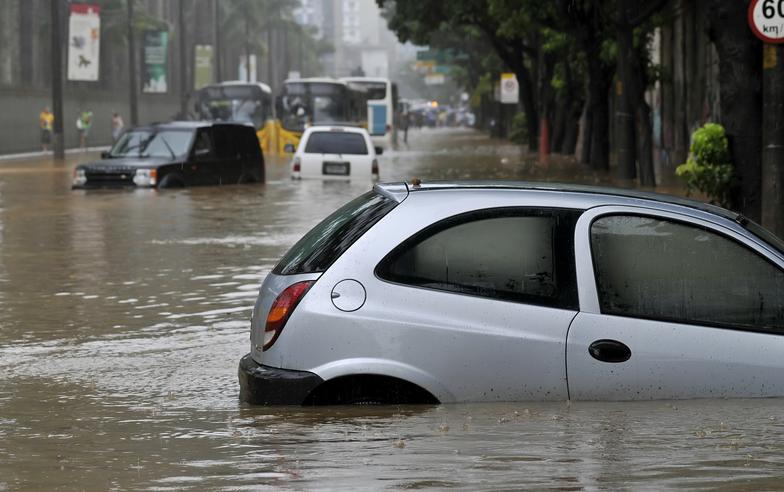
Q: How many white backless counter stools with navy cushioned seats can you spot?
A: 0